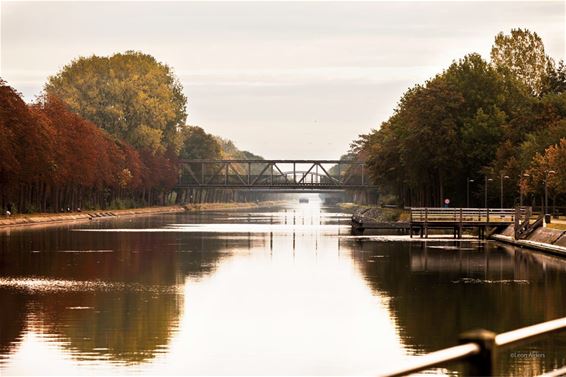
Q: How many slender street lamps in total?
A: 5